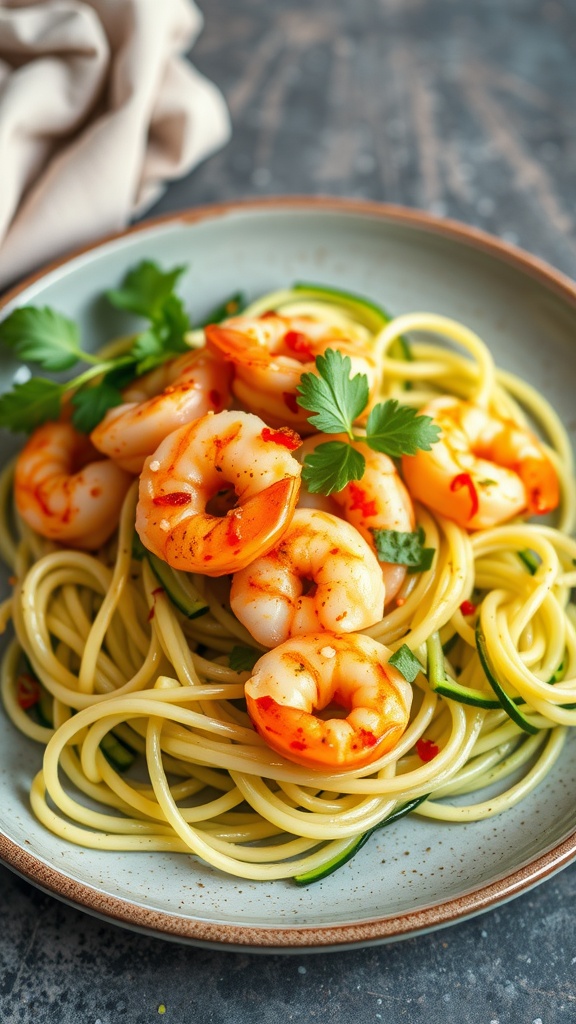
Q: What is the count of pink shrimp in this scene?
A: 8